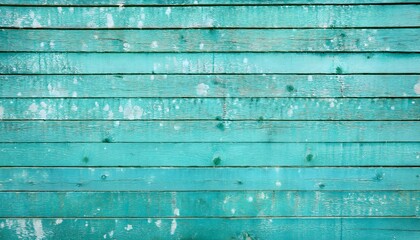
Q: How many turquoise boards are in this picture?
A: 11